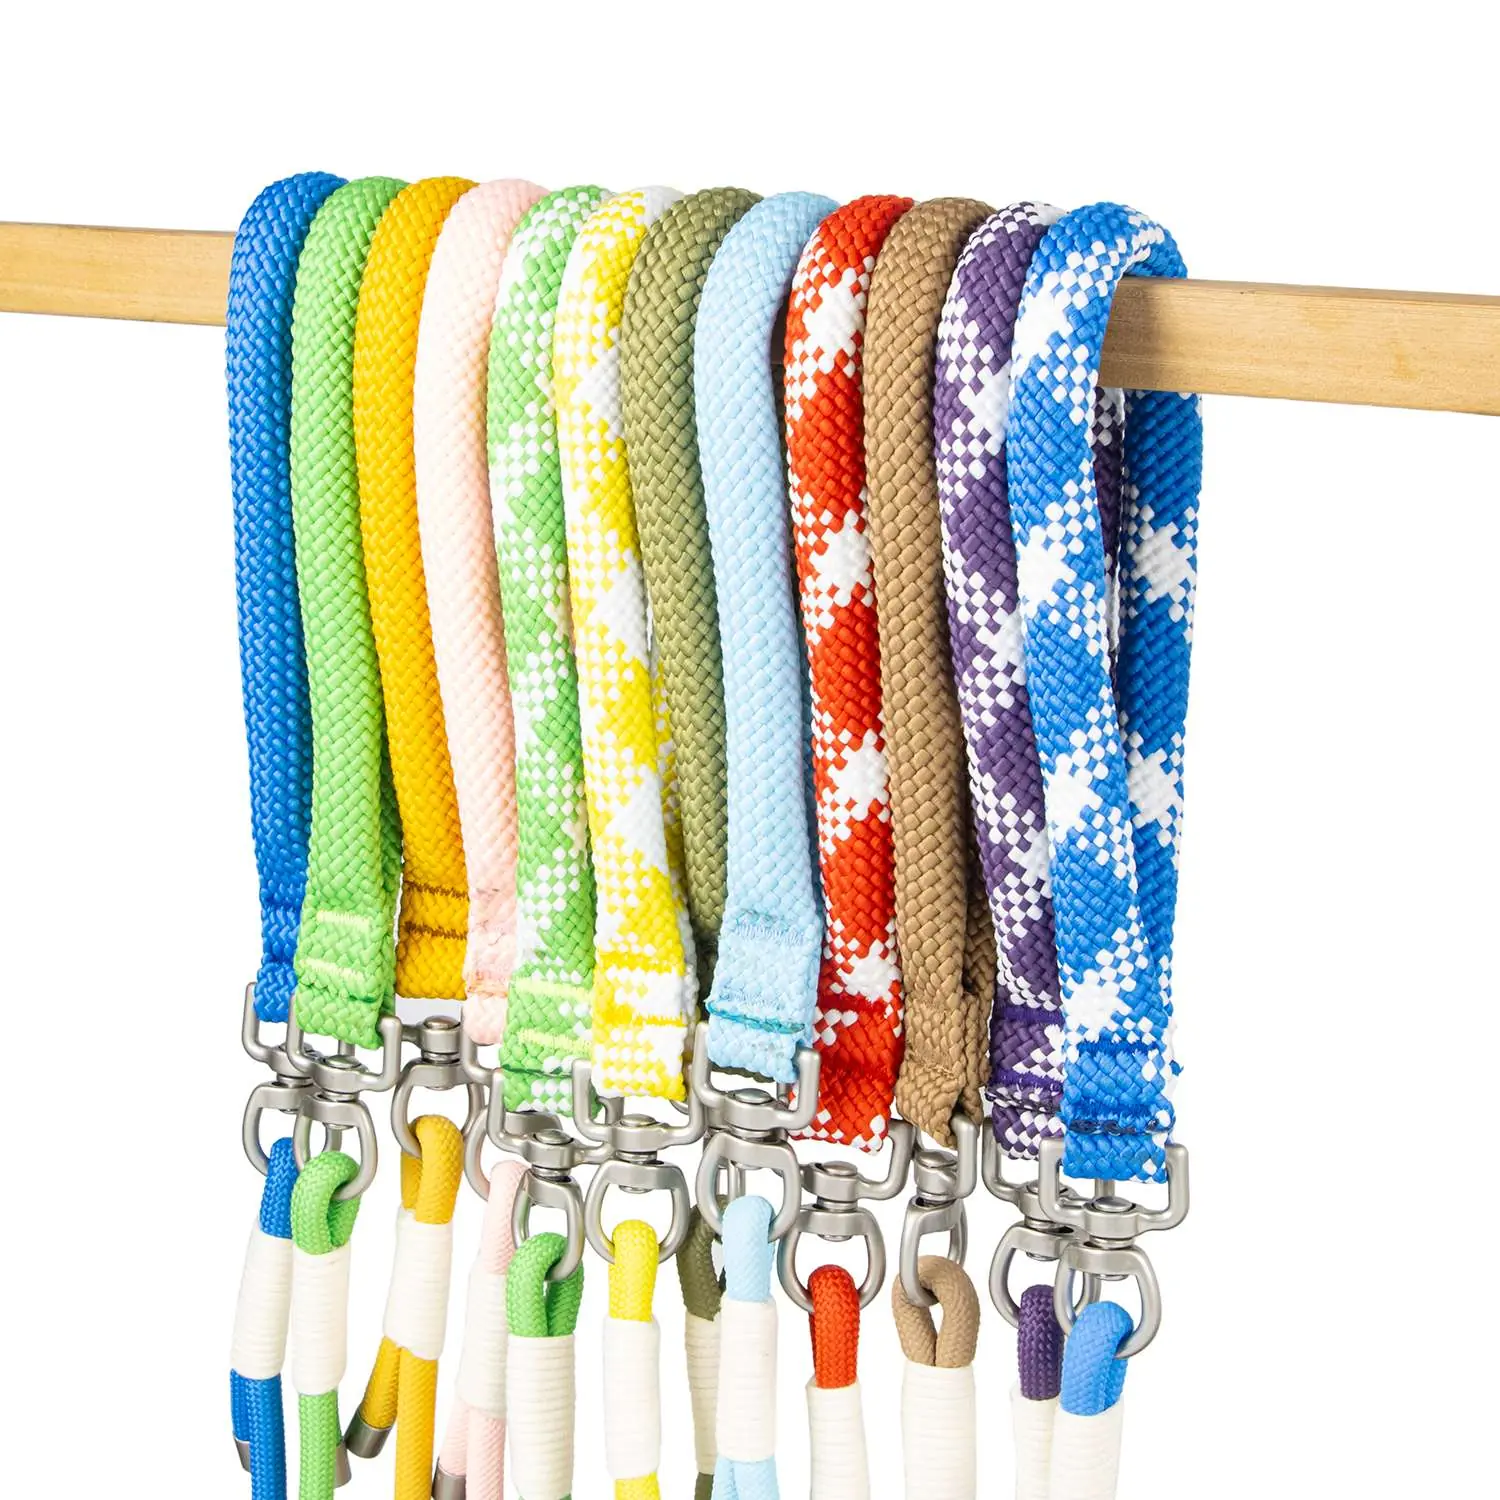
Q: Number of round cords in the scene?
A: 12